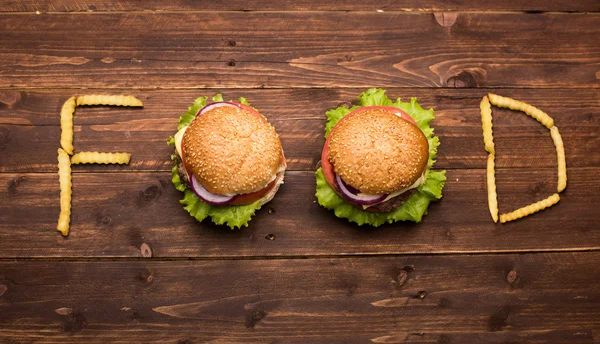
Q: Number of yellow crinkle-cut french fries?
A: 9